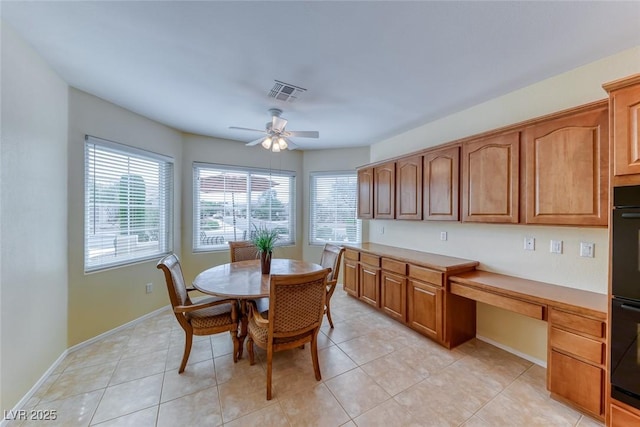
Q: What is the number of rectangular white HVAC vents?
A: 1